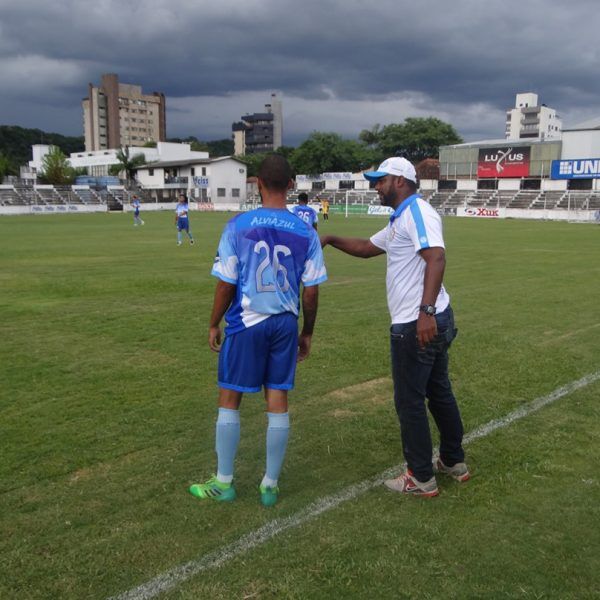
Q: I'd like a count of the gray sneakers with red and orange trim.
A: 2